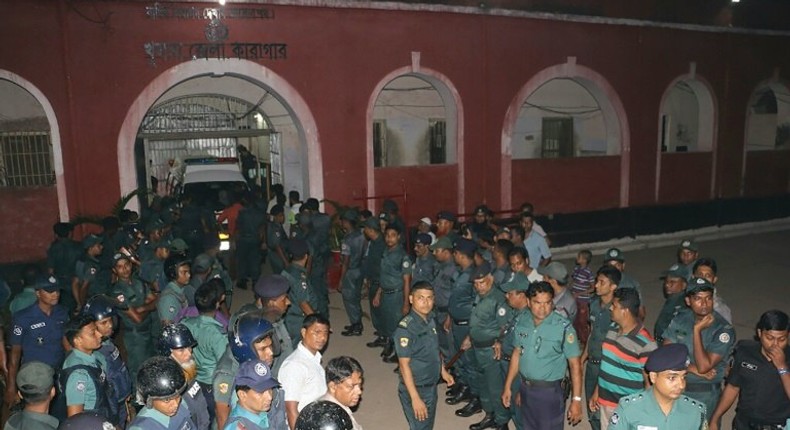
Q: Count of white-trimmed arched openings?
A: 6